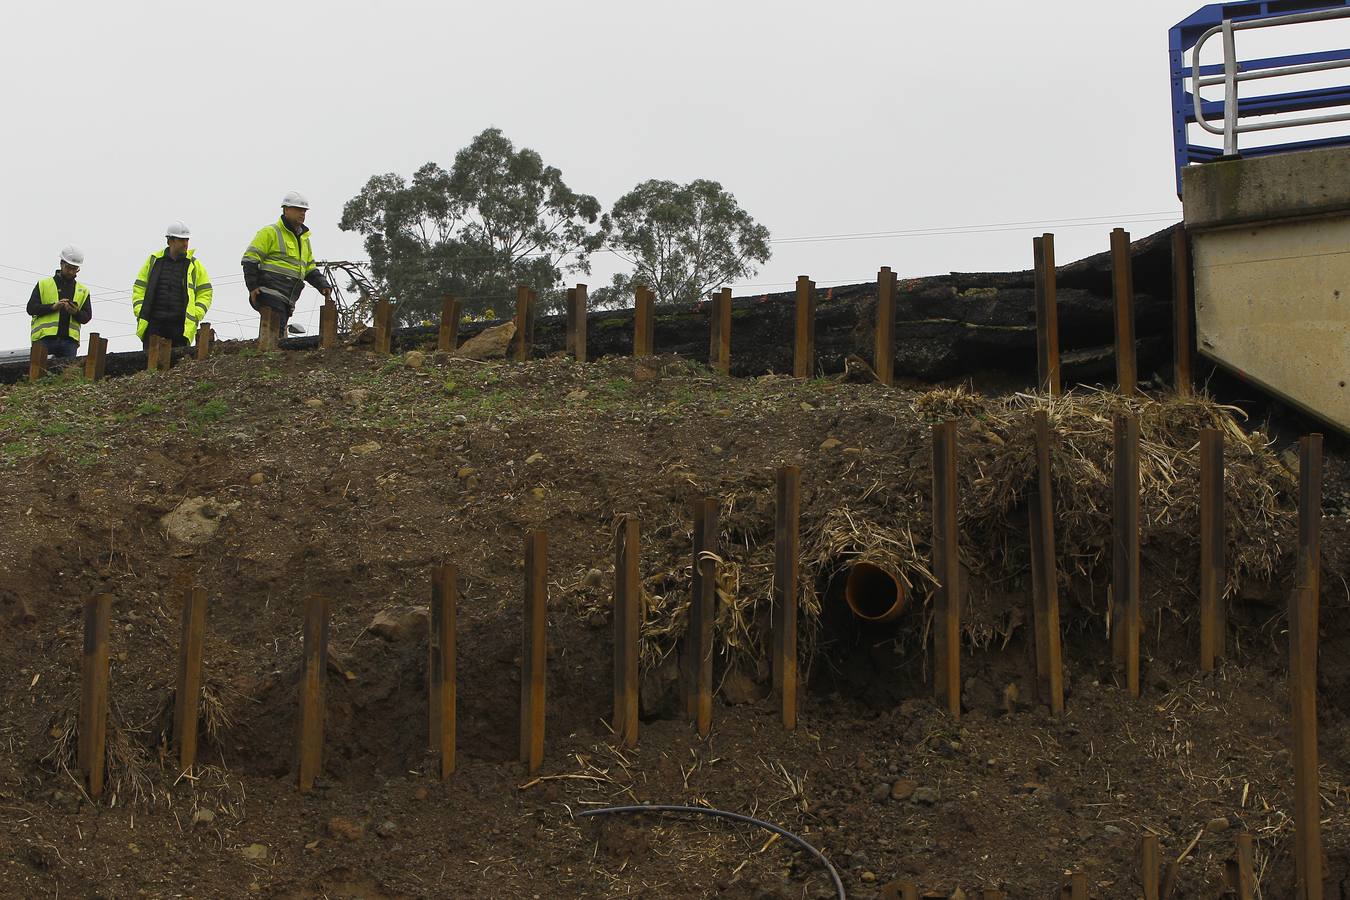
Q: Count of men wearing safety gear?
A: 3